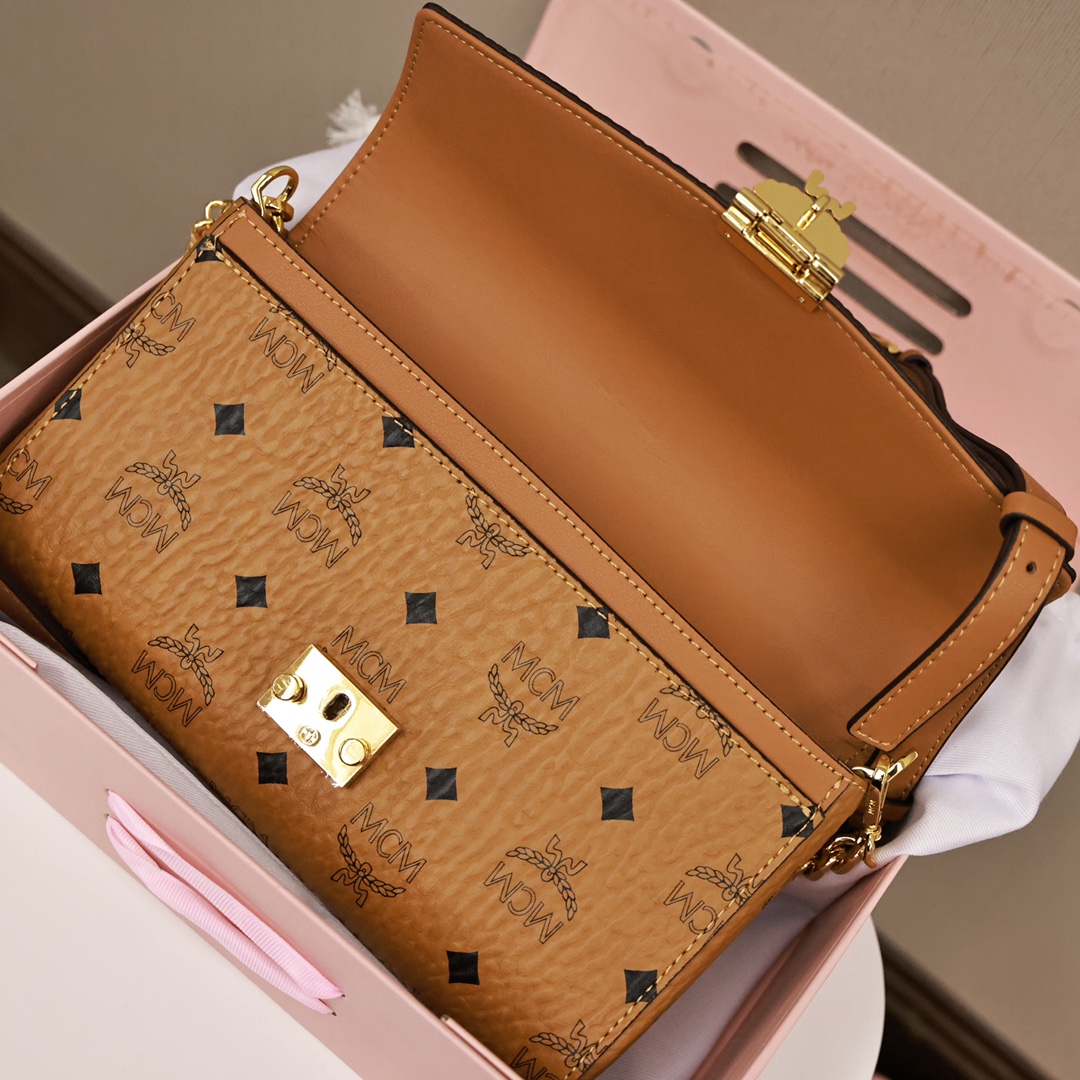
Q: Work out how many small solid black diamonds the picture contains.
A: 14